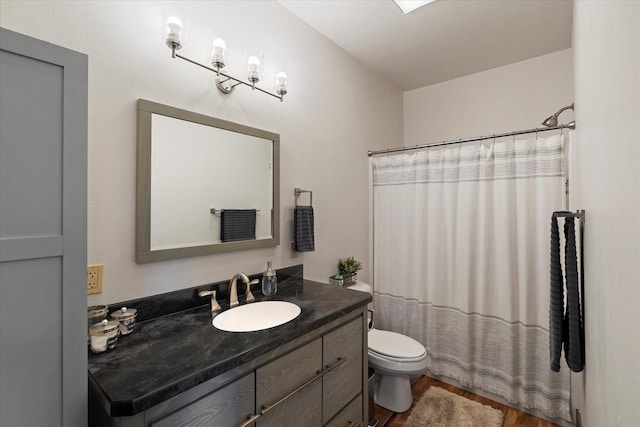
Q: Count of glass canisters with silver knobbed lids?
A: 2